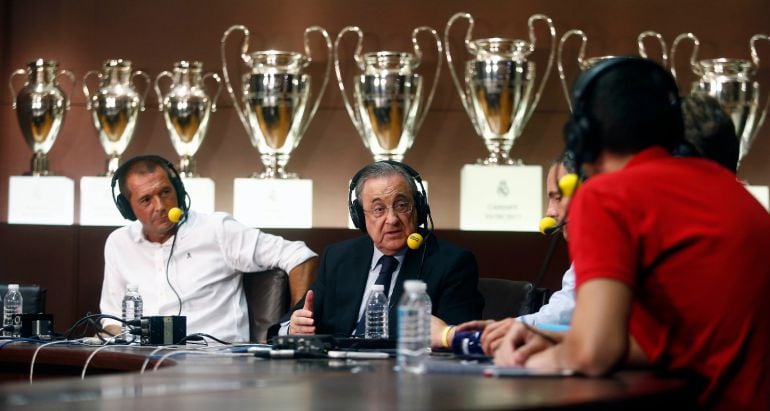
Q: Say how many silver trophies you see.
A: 8